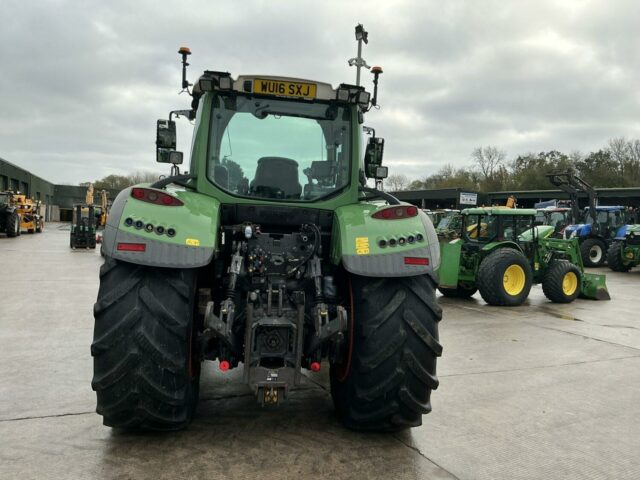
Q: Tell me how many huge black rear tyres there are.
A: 2